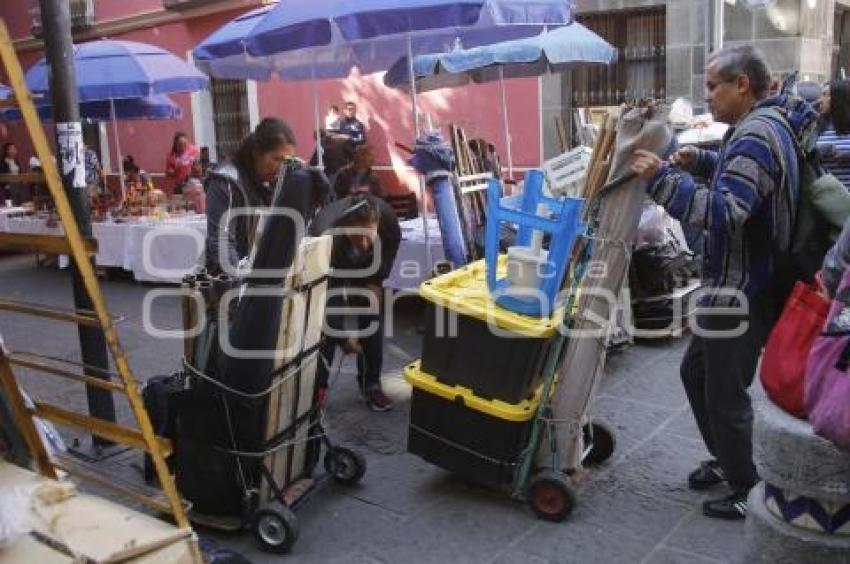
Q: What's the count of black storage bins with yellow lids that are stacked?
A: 2